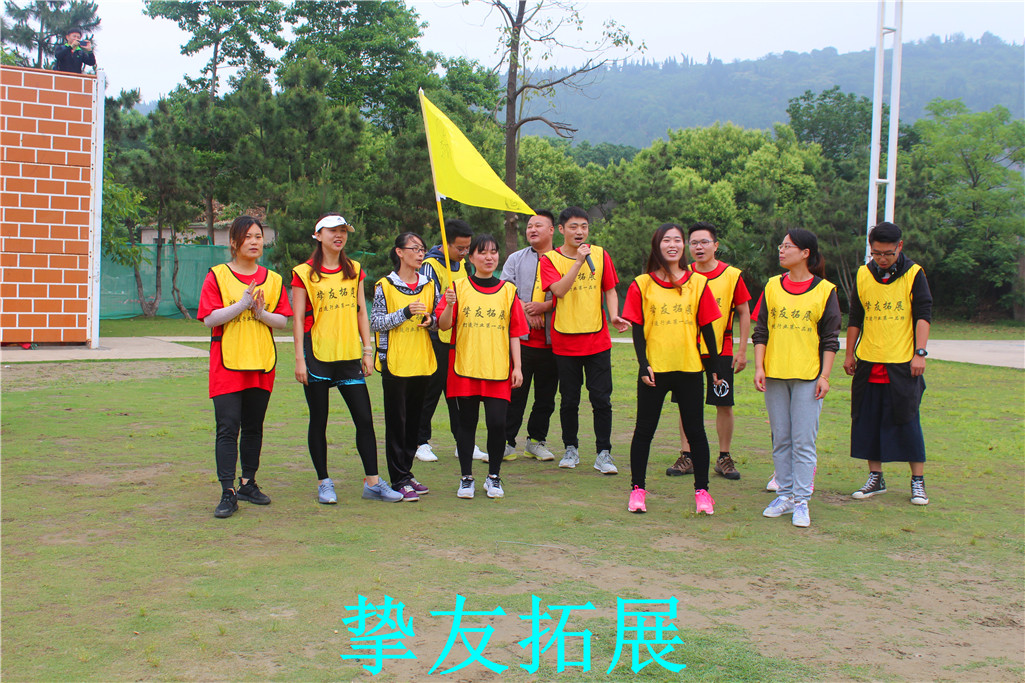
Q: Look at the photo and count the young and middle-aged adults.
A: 12